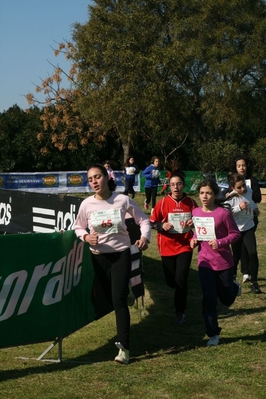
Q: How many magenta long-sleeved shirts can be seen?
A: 1